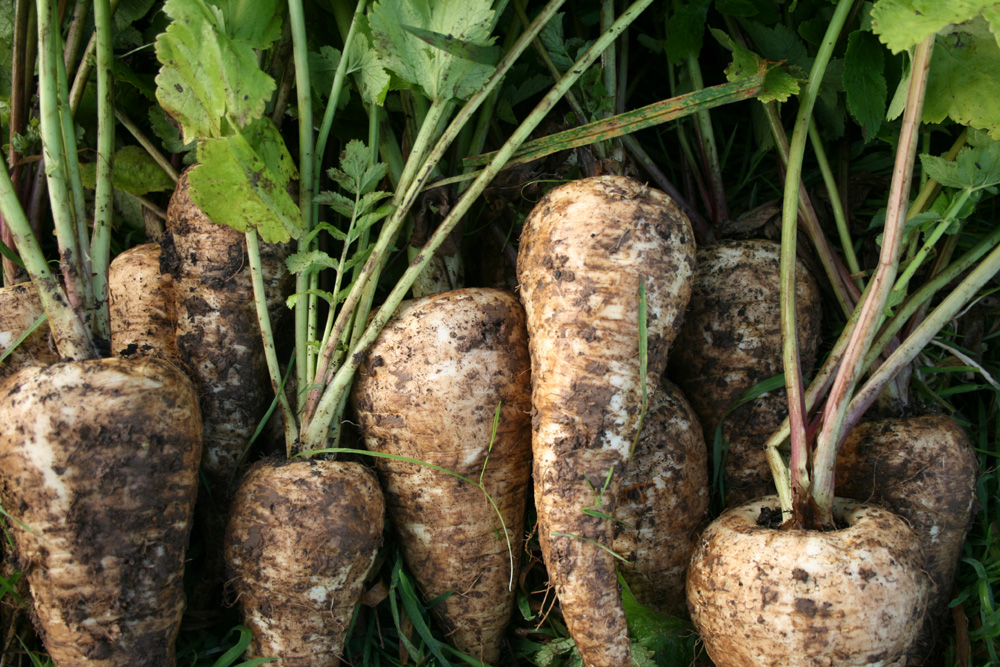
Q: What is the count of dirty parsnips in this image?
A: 11